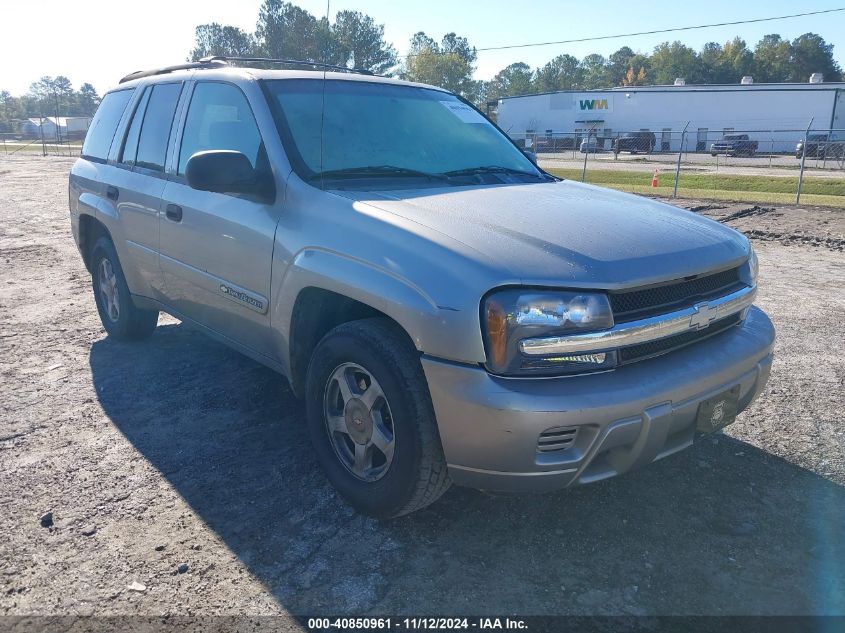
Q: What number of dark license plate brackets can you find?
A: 1